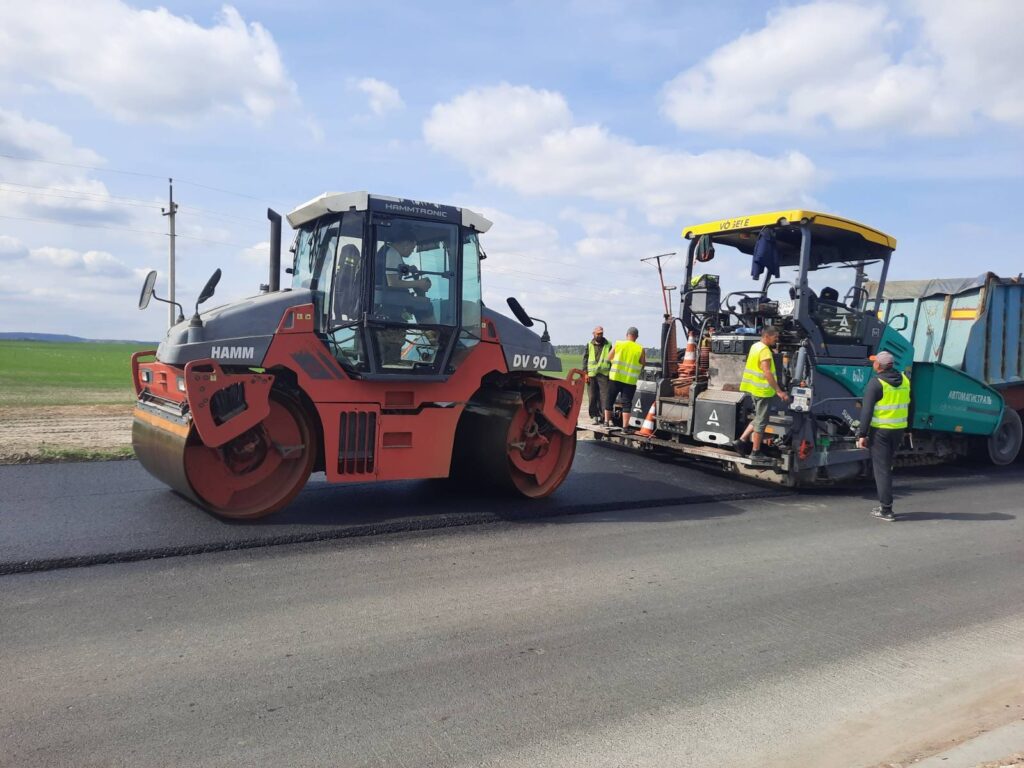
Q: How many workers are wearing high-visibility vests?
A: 4